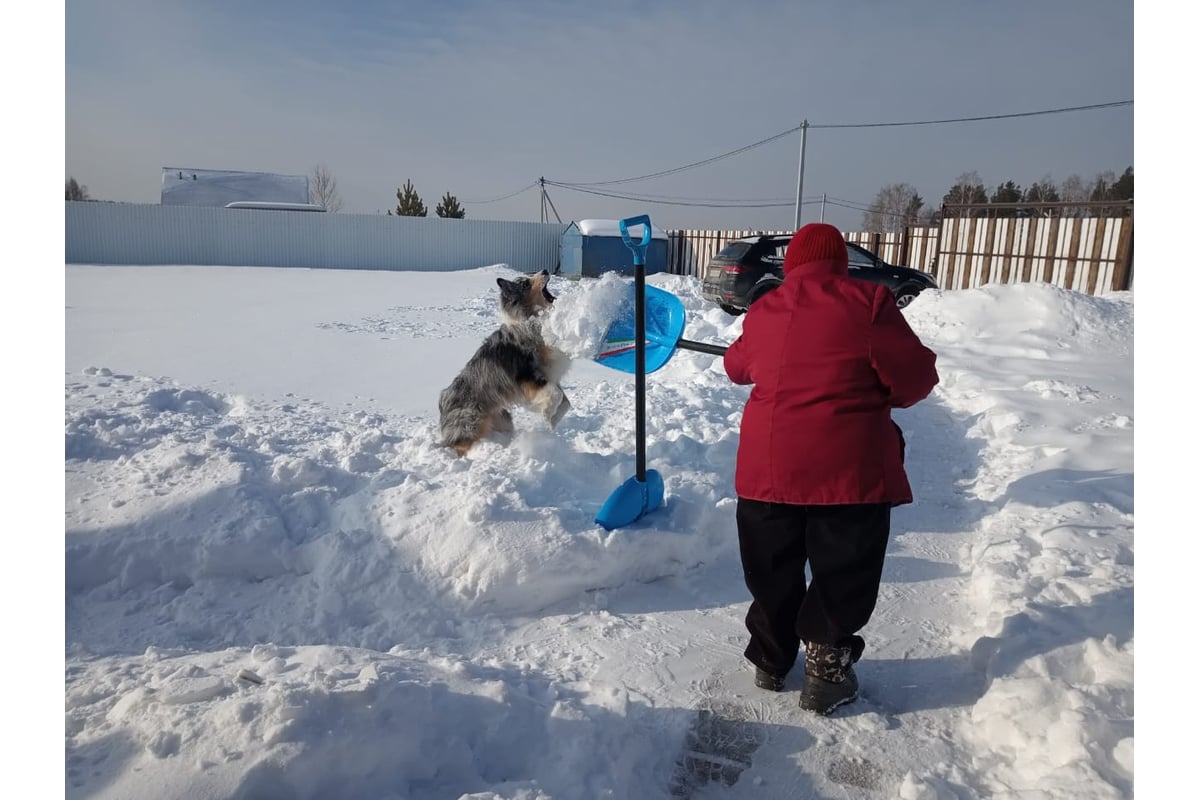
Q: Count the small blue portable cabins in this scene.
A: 1